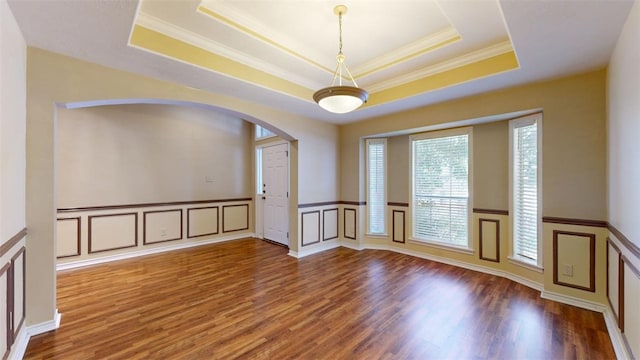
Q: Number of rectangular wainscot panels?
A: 15